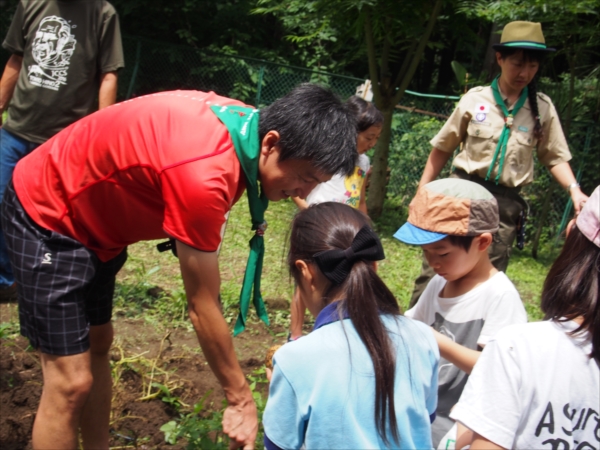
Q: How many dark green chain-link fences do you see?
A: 1